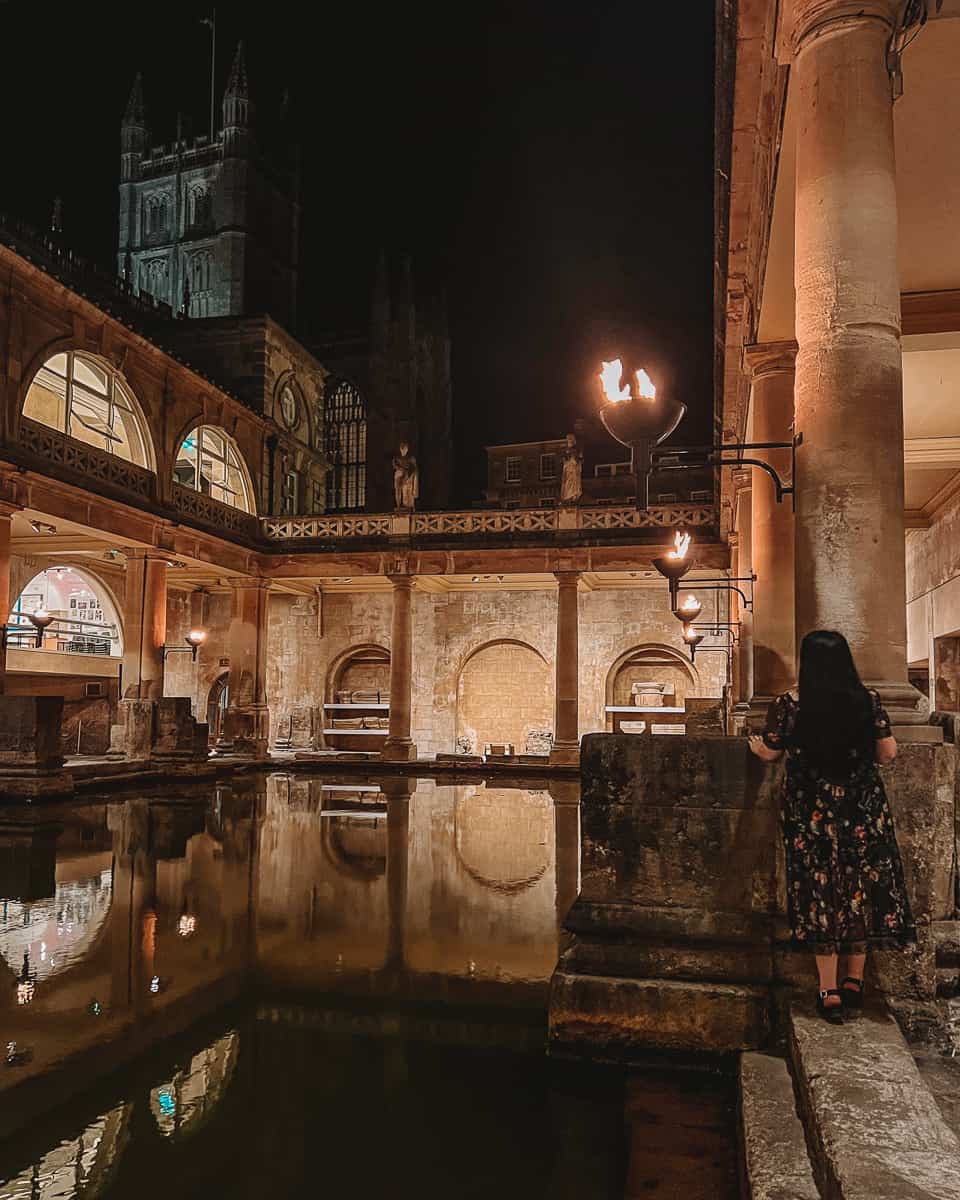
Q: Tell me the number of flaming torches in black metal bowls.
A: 6